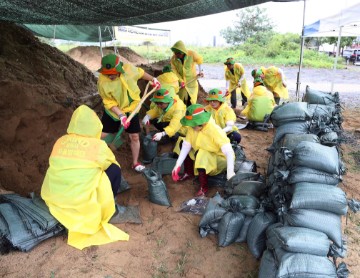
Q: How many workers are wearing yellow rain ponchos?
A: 10